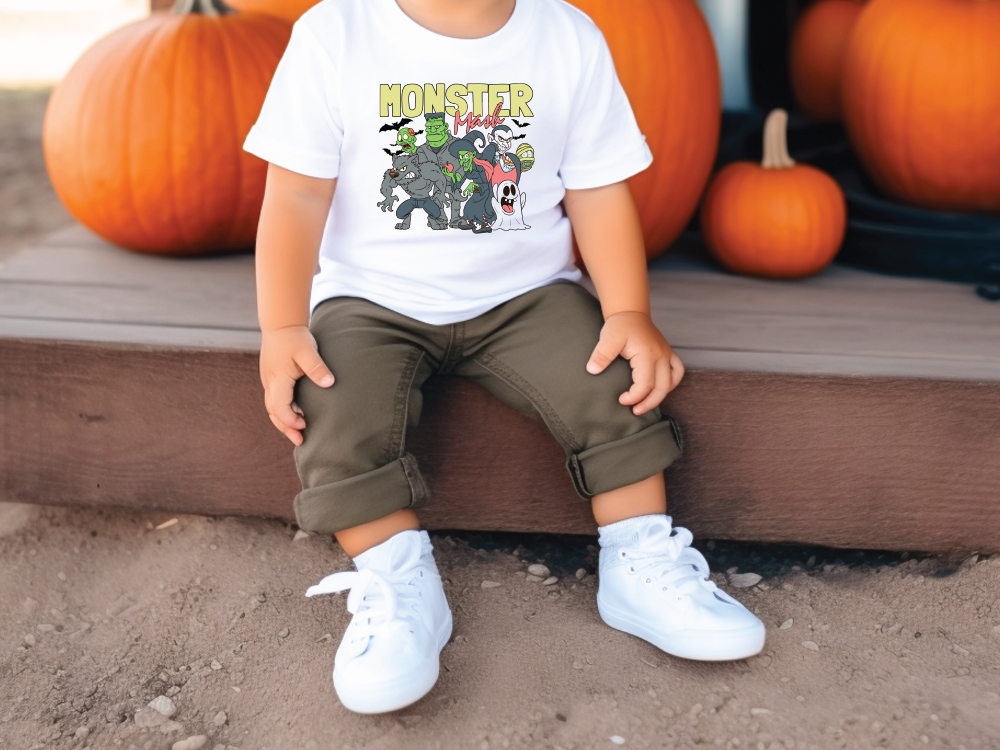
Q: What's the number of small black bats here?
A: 6